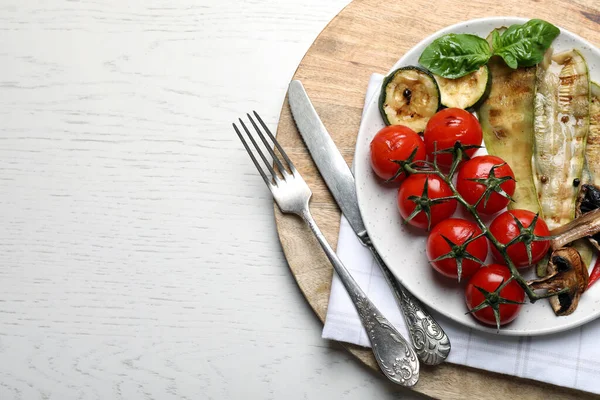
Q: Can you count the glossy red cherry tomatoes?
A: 7